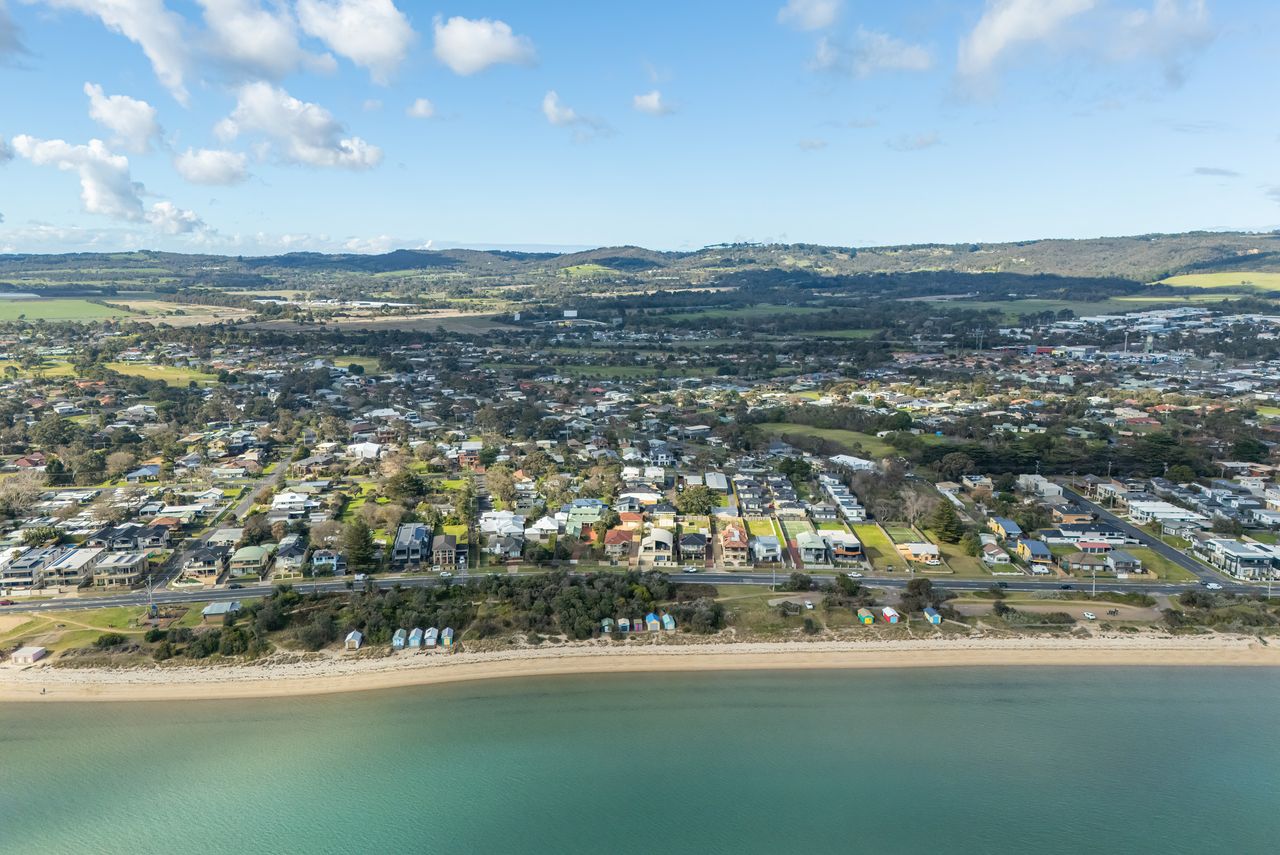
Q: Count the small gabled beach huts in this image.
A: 13